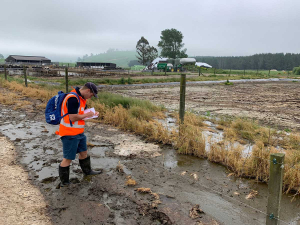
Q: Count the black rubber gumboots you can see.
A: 2